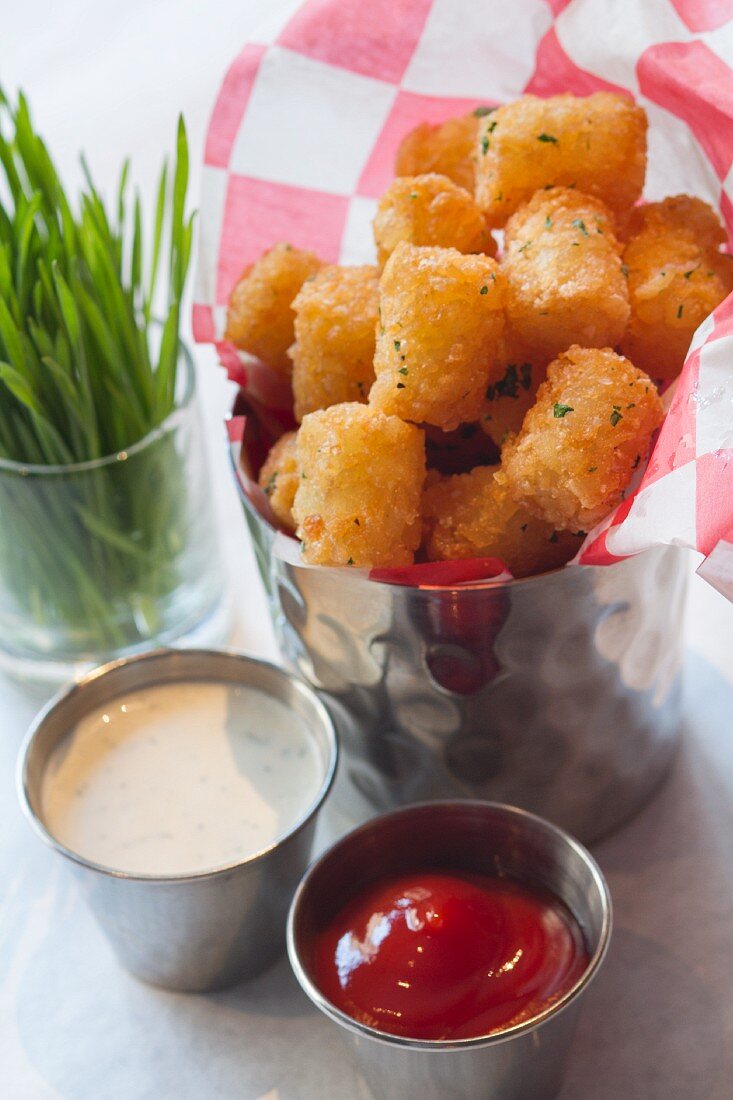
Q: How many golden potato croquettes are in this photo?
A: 14